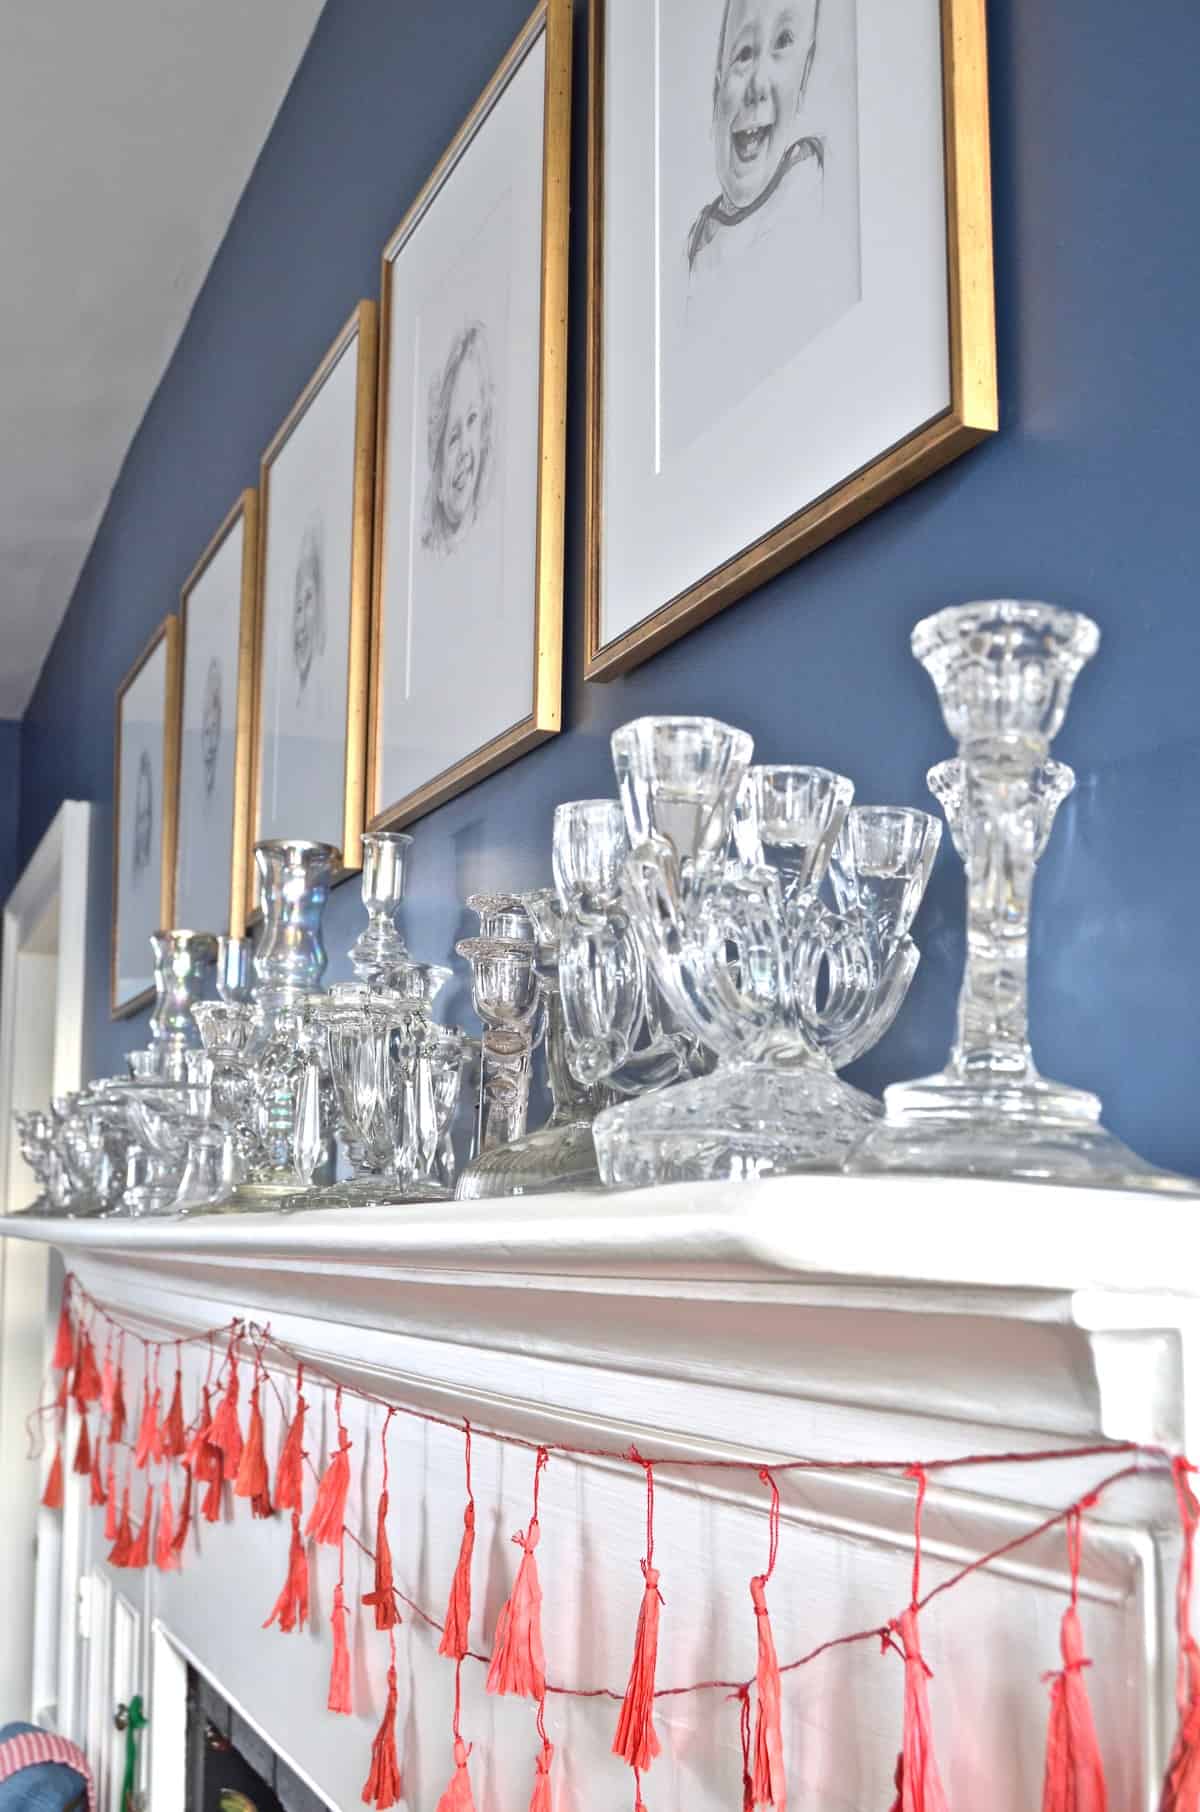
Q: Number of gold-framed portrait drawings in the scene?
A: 5